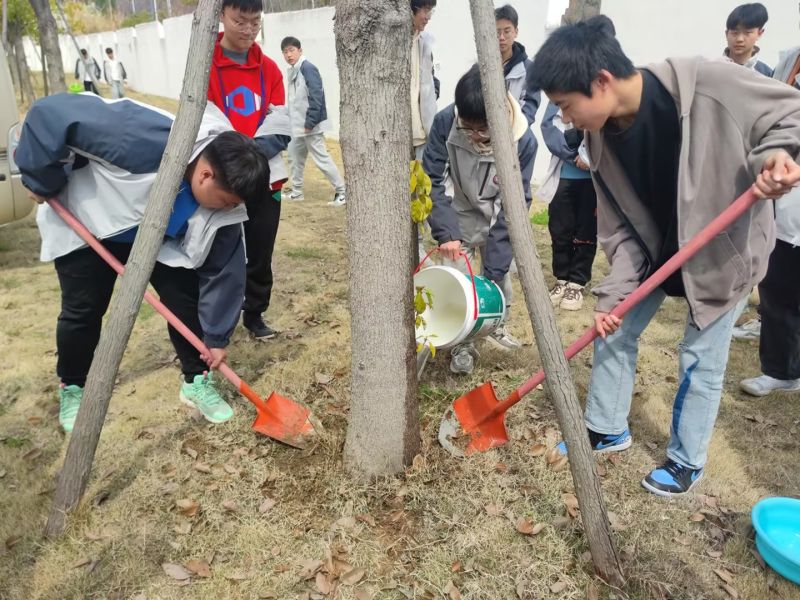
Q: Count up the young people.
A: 12